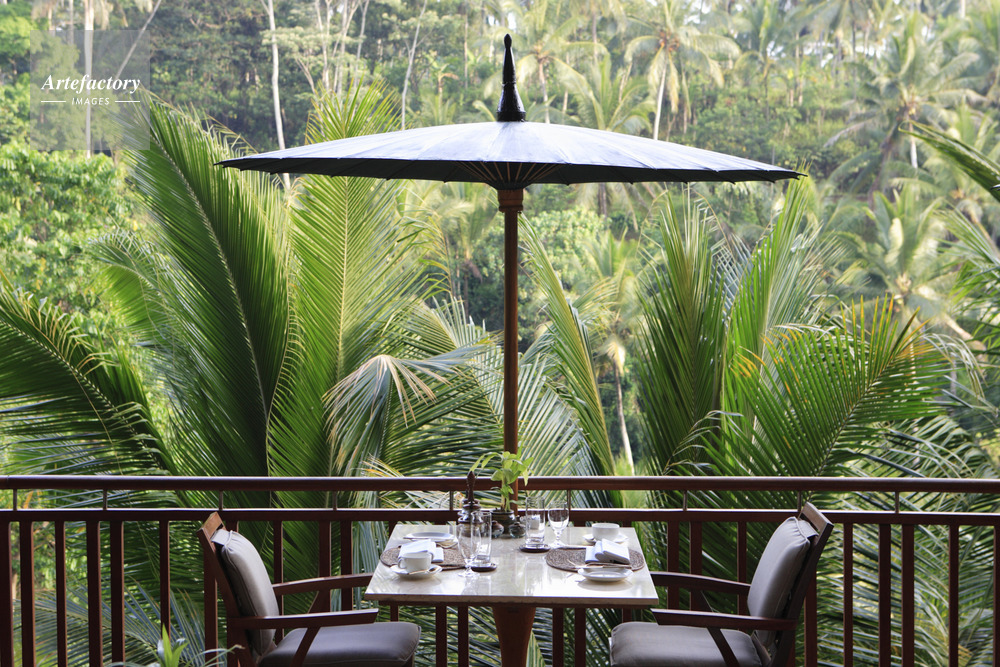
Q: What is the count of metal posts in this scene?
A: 9